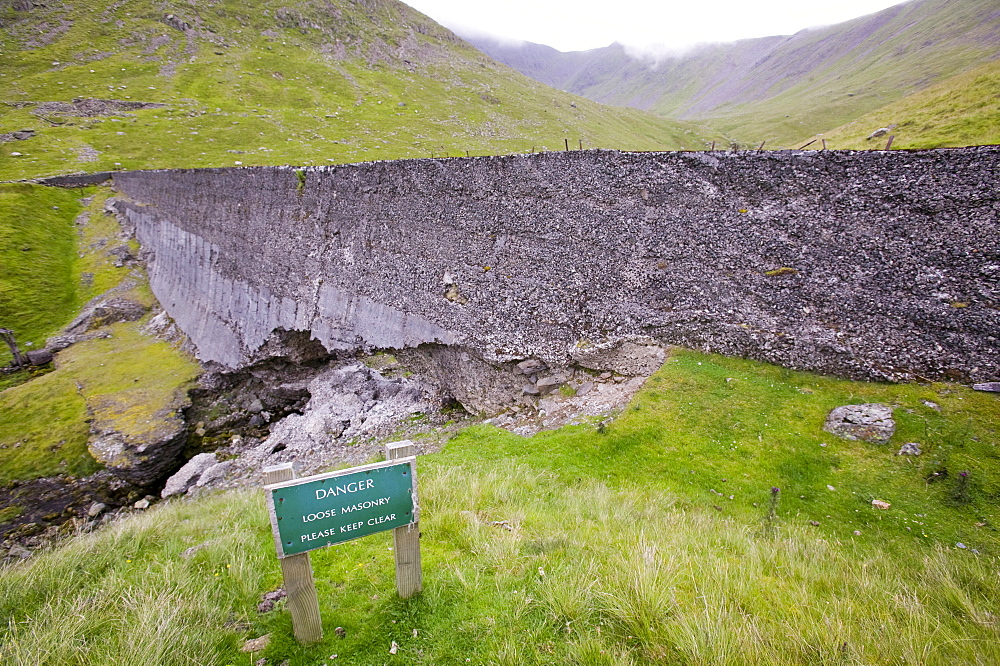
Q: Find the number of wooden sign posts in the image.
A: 2